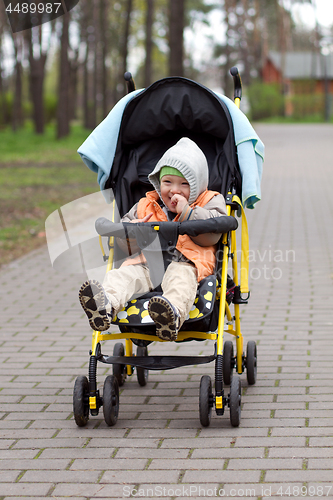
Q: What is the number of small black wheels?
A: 8